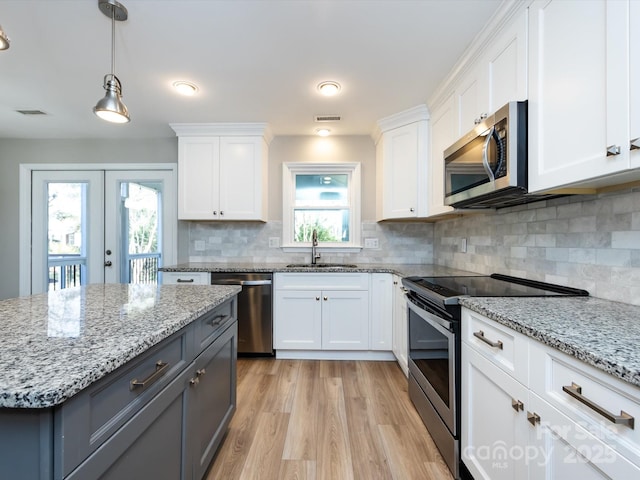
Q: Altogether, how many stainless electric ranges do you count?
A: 1